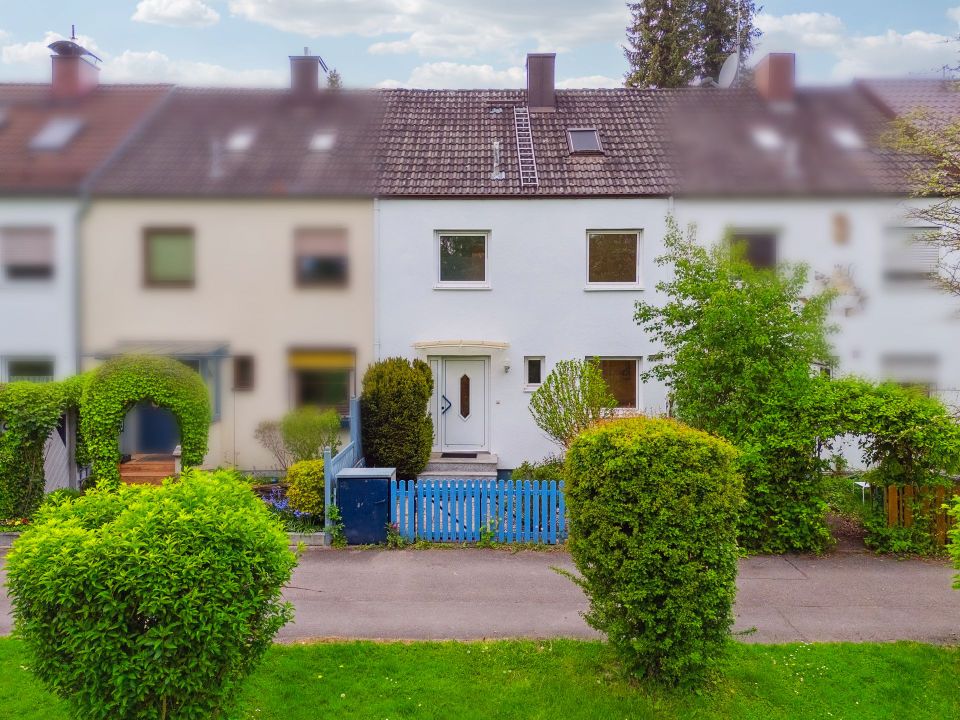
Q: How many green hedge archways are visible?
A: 2